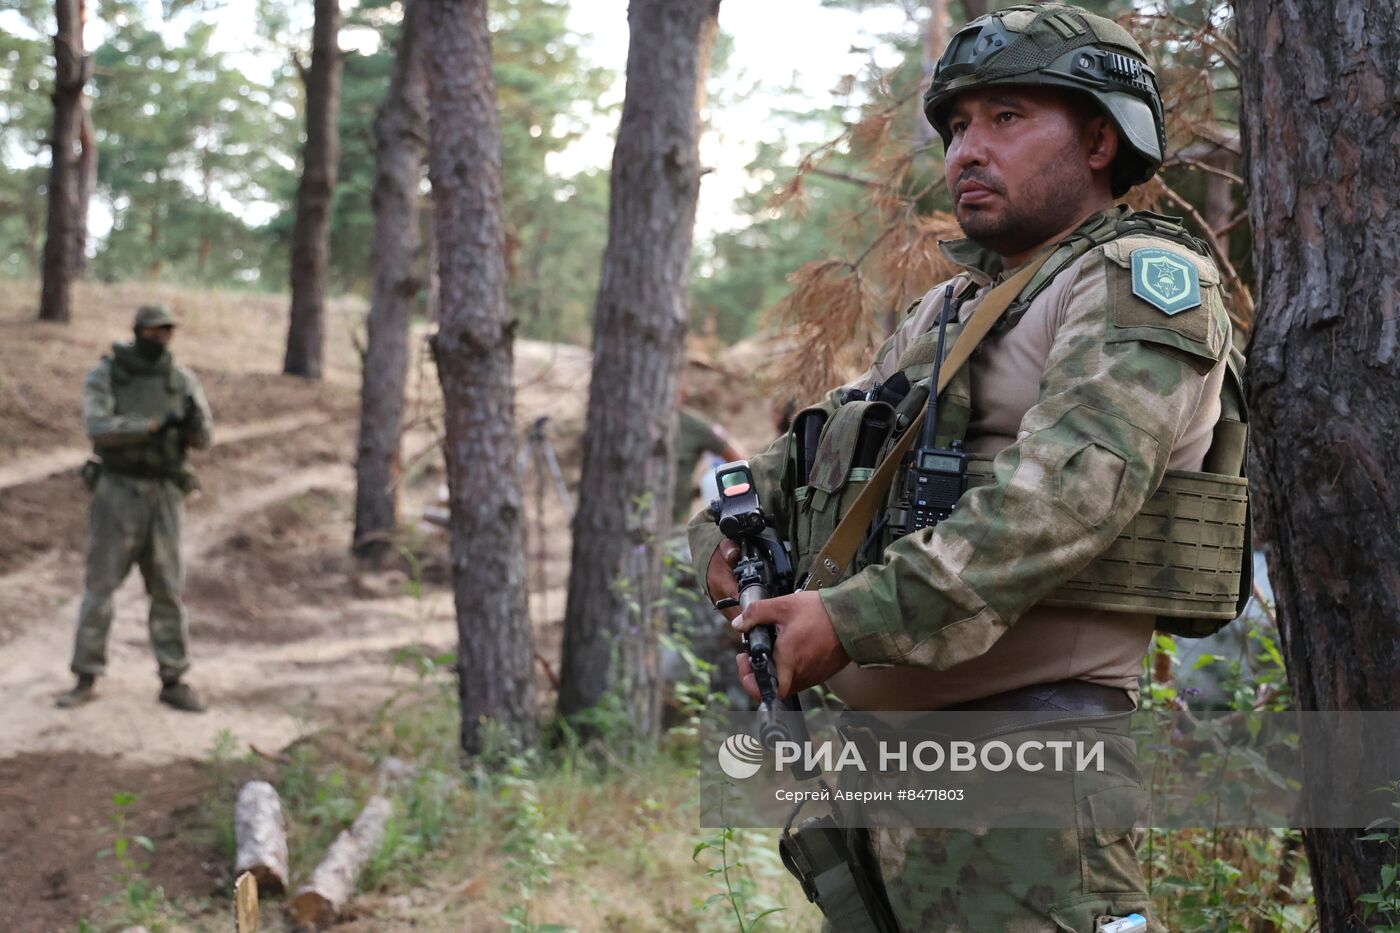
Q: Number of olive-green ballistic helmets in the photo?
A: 1